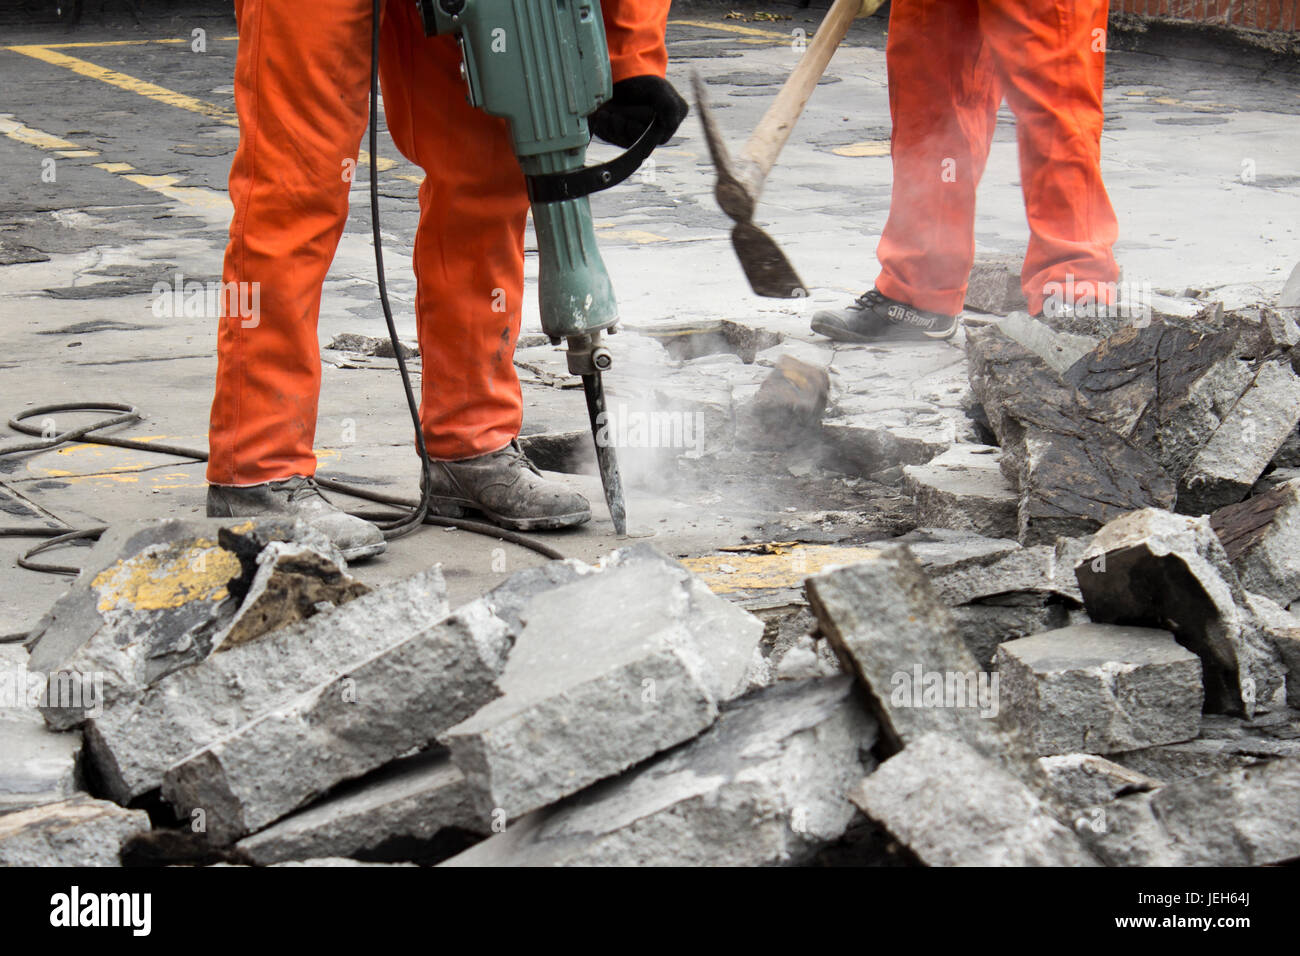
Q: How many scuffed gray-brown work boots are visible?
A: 2